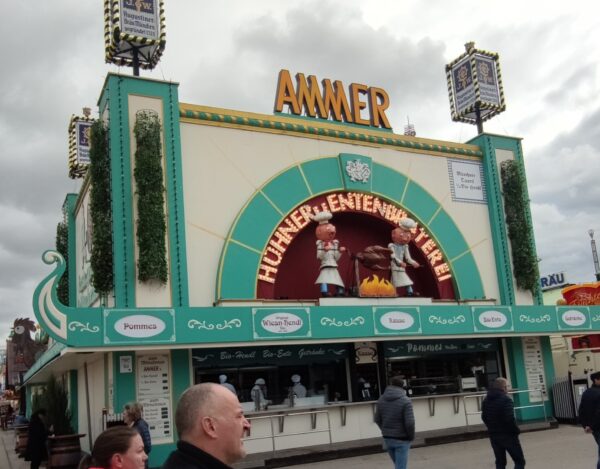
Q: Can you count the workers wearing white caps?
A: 3